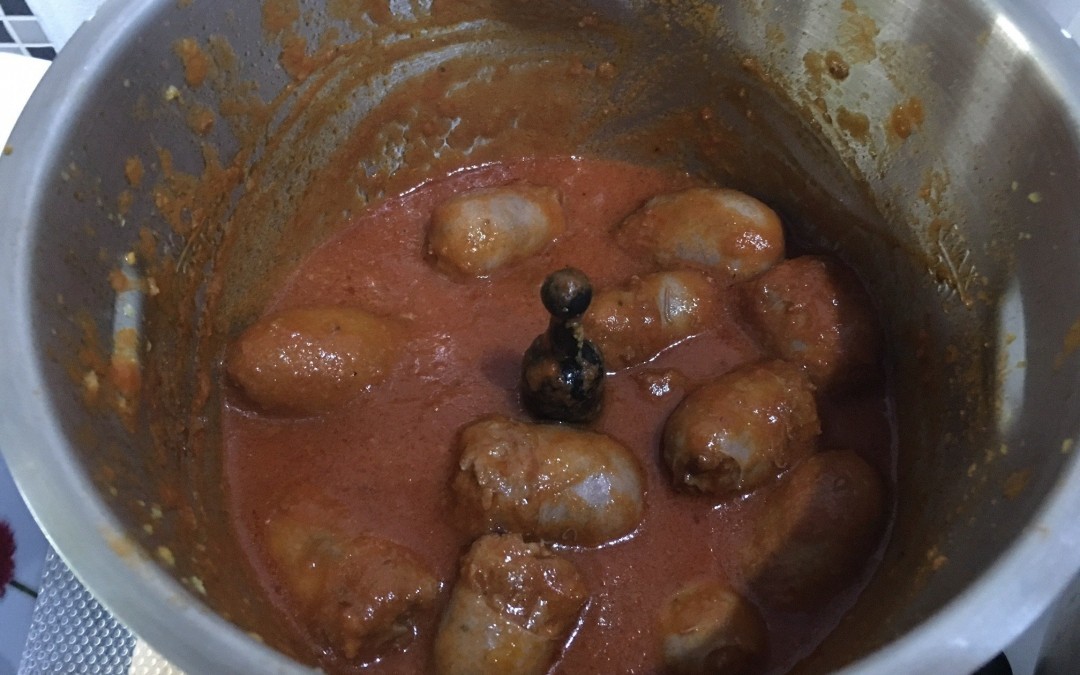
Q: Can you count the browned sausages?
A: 11